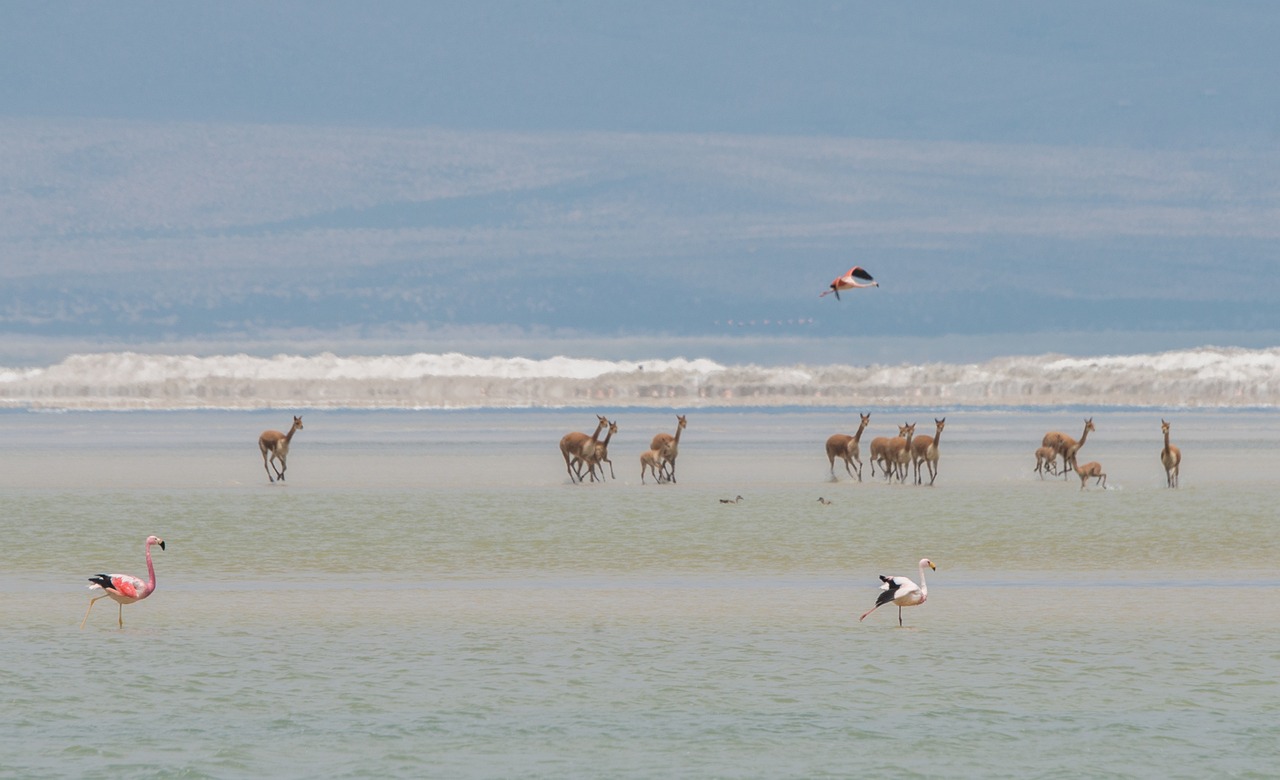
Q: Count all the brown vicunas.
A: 13